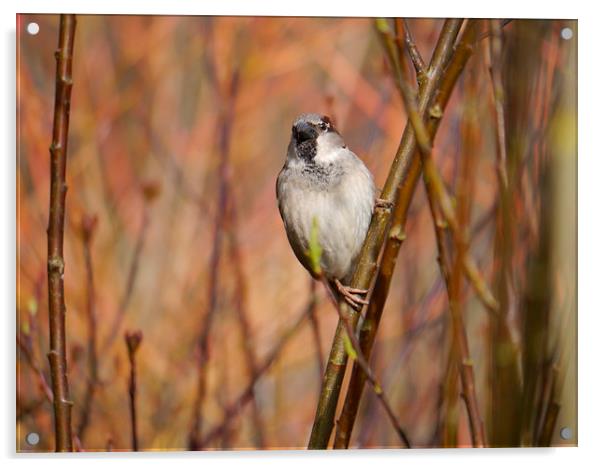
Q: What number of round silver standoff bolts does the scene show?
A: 4